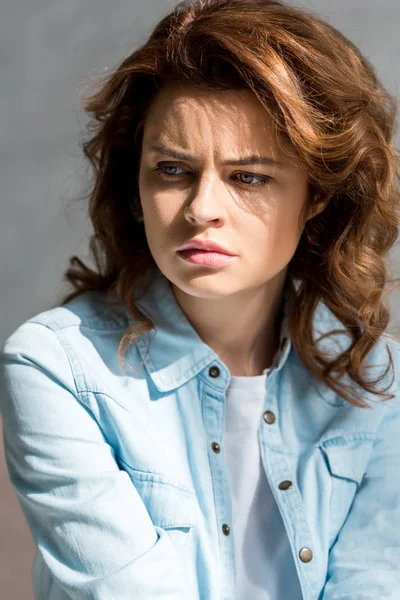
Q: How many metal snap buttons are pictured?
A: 6